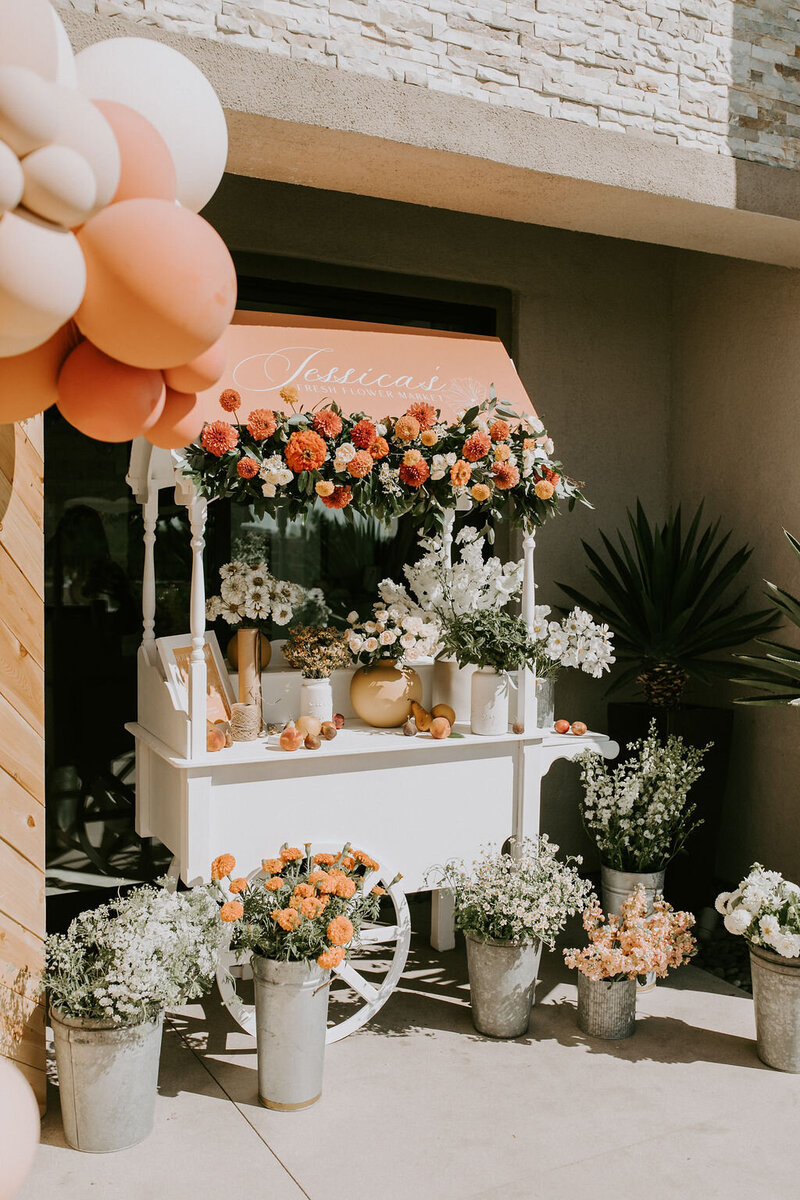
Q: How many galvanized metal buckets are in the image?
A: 6